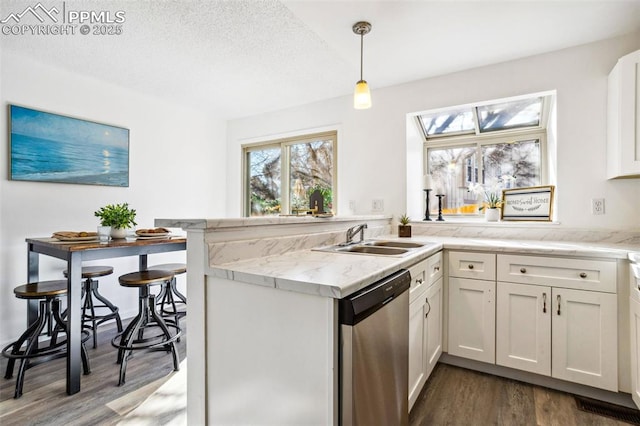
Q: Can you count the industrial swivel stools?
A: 4